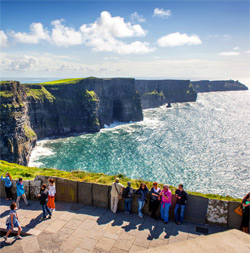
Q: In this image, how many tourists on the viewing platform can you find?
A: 12